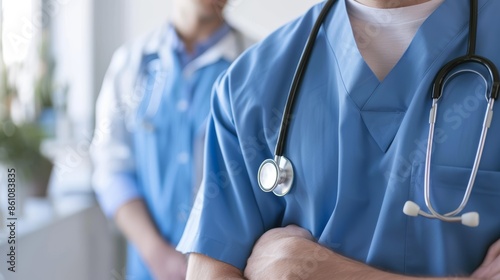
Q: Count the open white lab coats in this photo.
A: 1